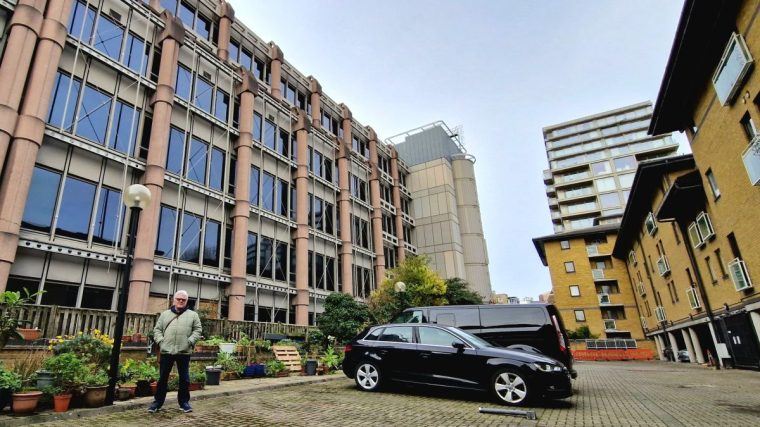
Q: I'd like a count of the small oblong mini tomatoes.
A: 0